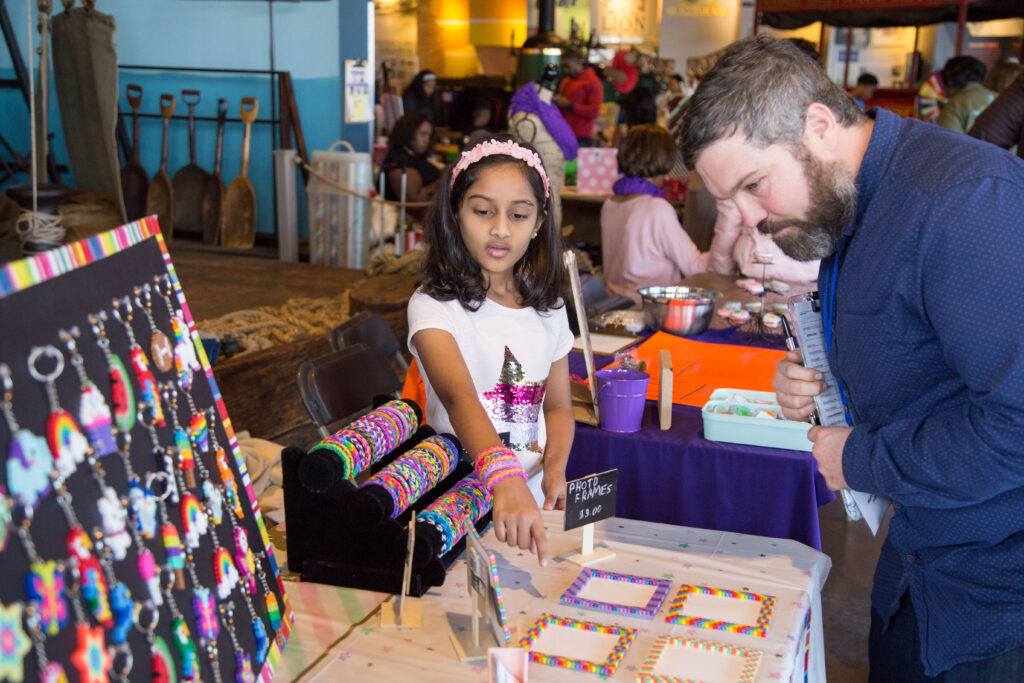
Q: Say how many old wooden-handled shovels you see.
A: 5